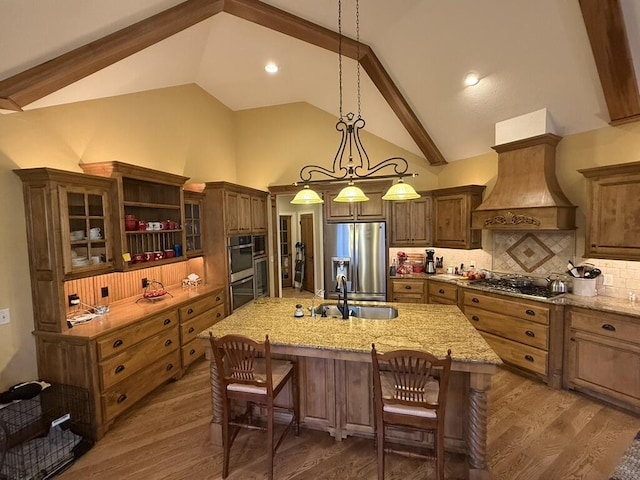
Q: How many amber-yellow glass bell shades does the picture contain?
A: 3